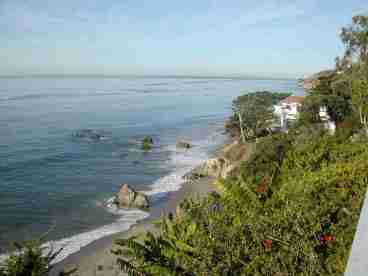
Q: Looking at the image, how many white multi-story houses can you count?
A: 1